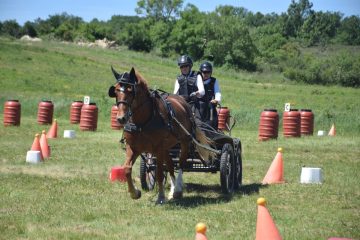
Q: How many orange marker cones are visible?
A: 7